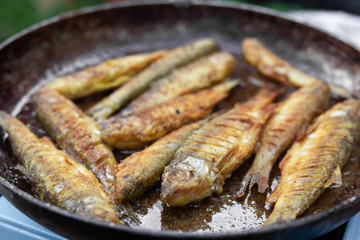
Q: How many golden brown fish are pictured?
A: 11